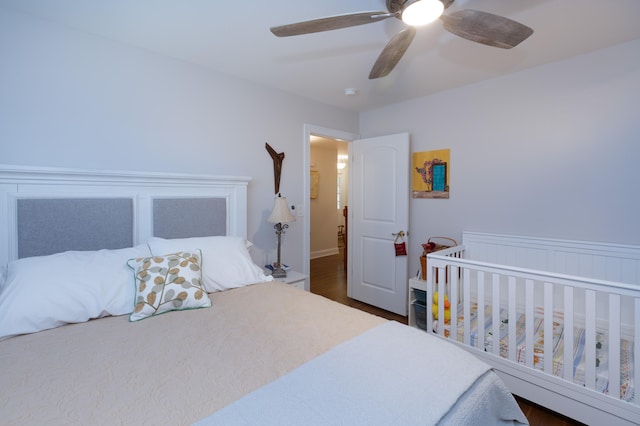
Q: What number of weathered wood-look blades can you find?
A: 3